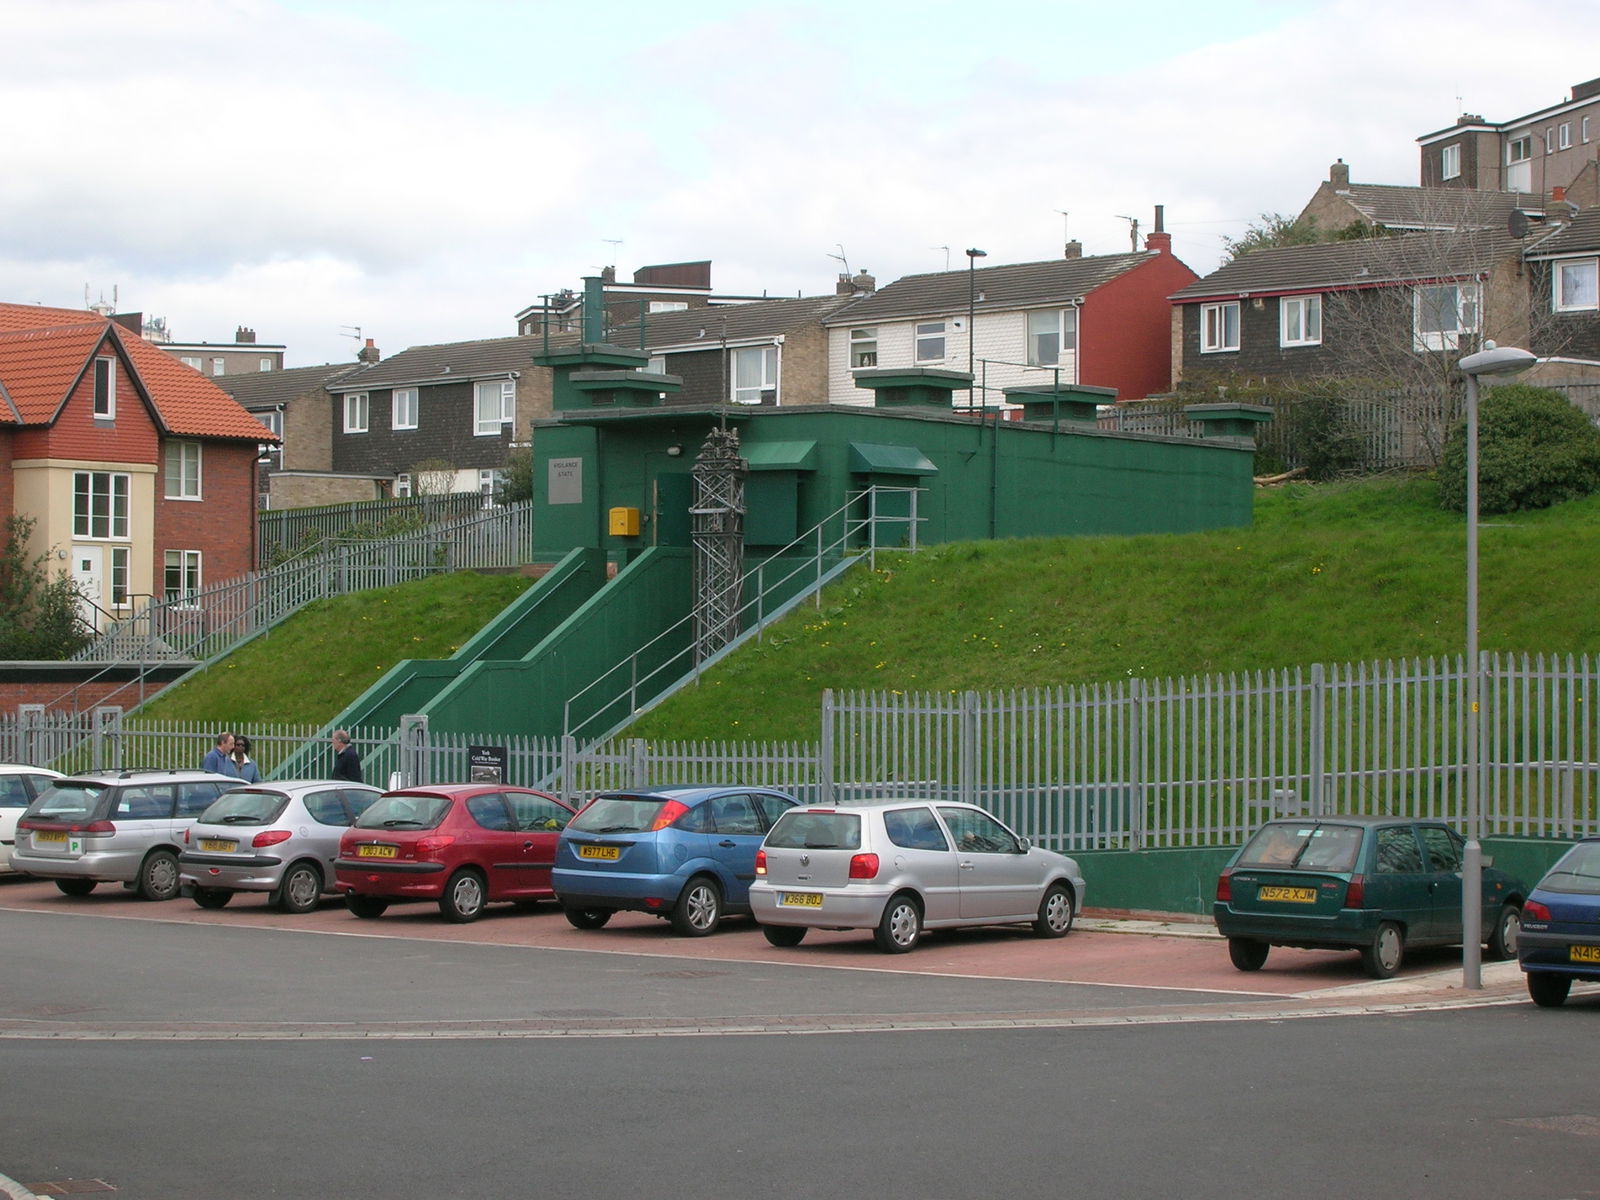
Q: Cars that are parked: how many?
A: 8